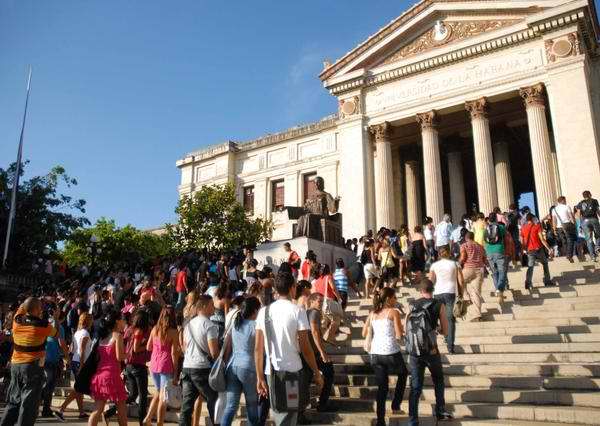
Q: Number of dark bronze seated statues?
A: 1